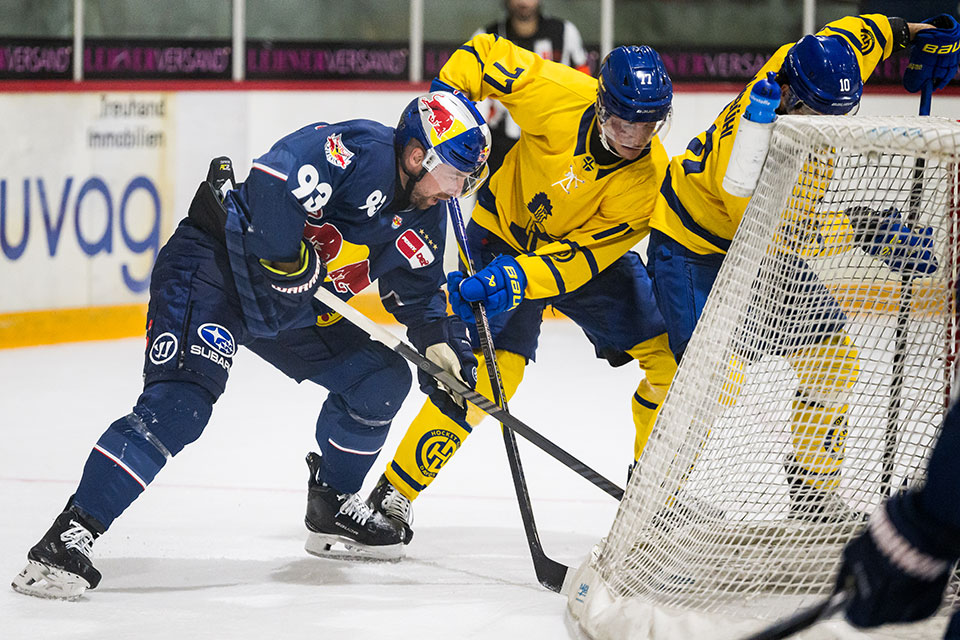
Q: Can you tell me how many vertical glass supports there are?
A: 5